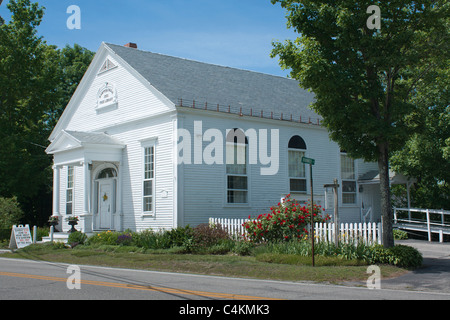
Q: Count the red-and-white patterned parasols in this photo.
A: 0